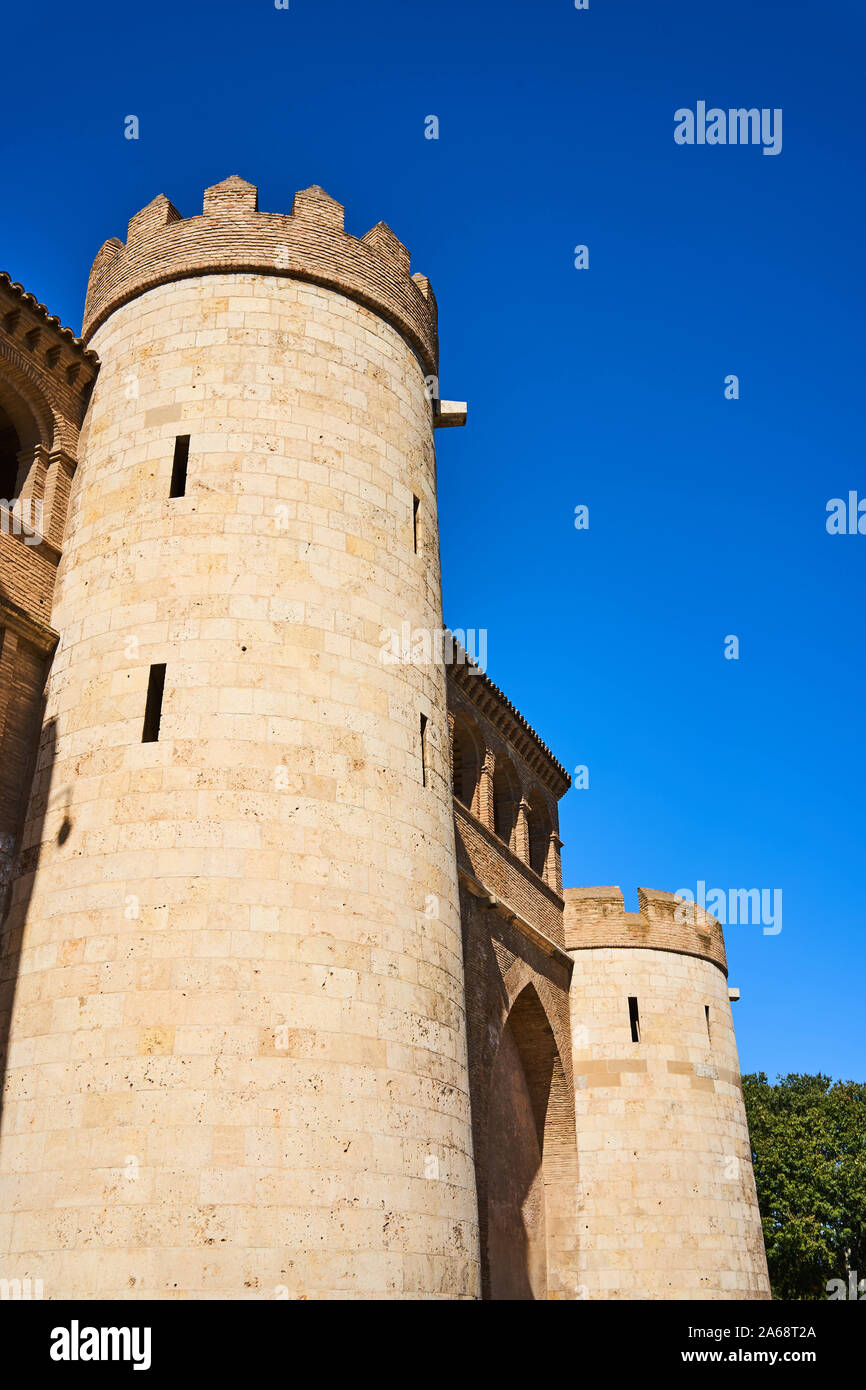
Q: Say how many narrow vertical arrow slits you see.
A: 6